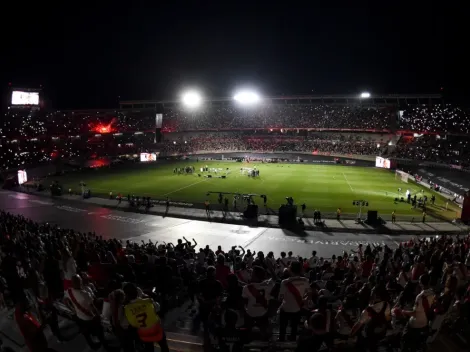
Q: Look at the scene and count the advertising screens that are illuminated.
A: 4